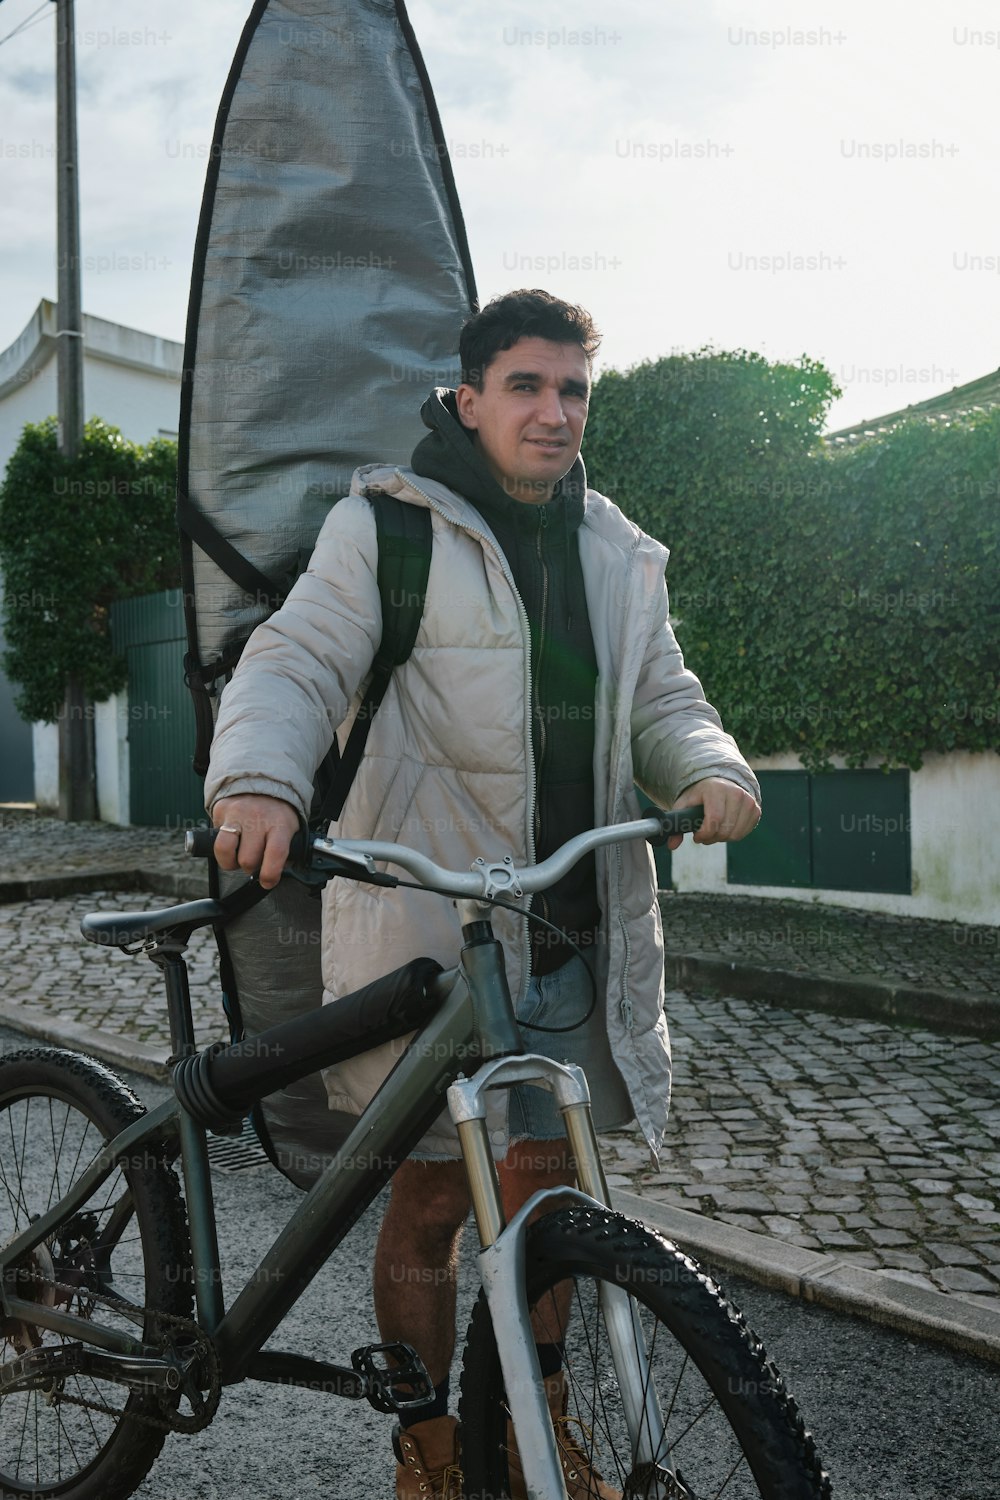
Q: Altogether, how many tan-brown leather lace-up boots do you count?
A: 2